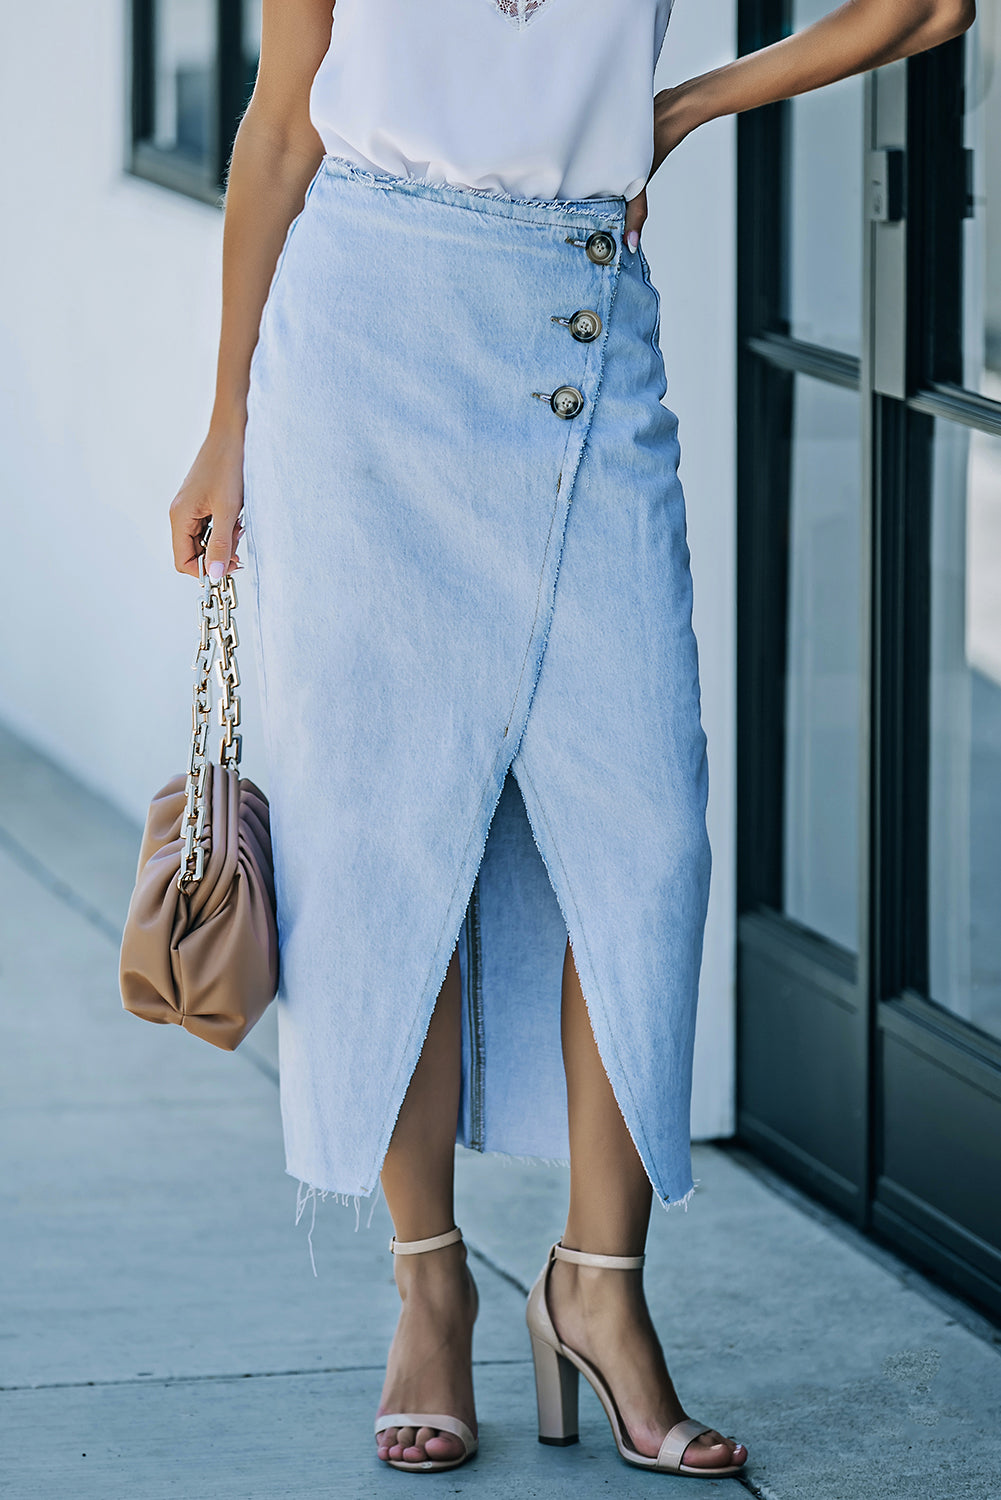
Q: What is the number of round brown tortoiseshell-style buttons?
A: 3